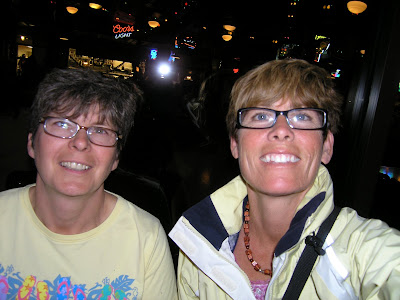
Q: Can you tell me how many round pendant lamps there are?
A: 6